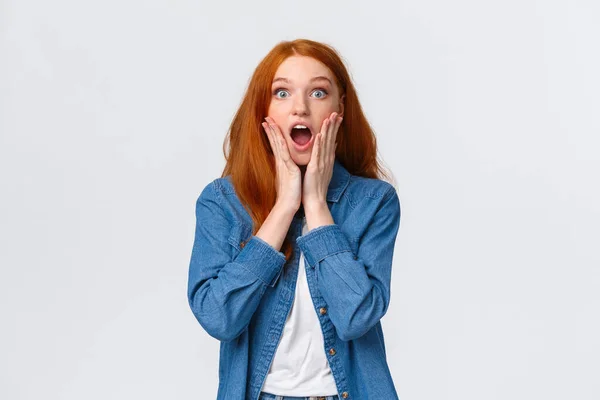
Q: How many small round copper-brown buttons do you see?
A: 4